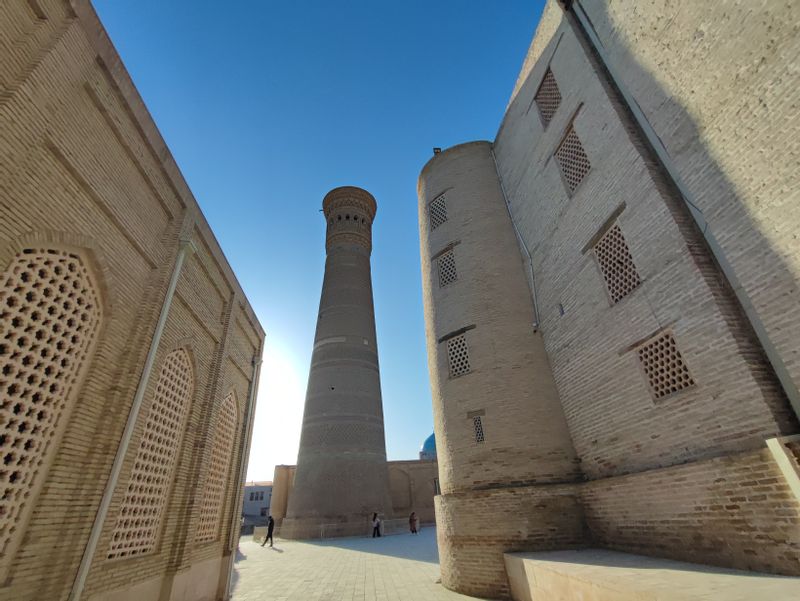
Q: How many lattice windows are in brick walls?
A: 11